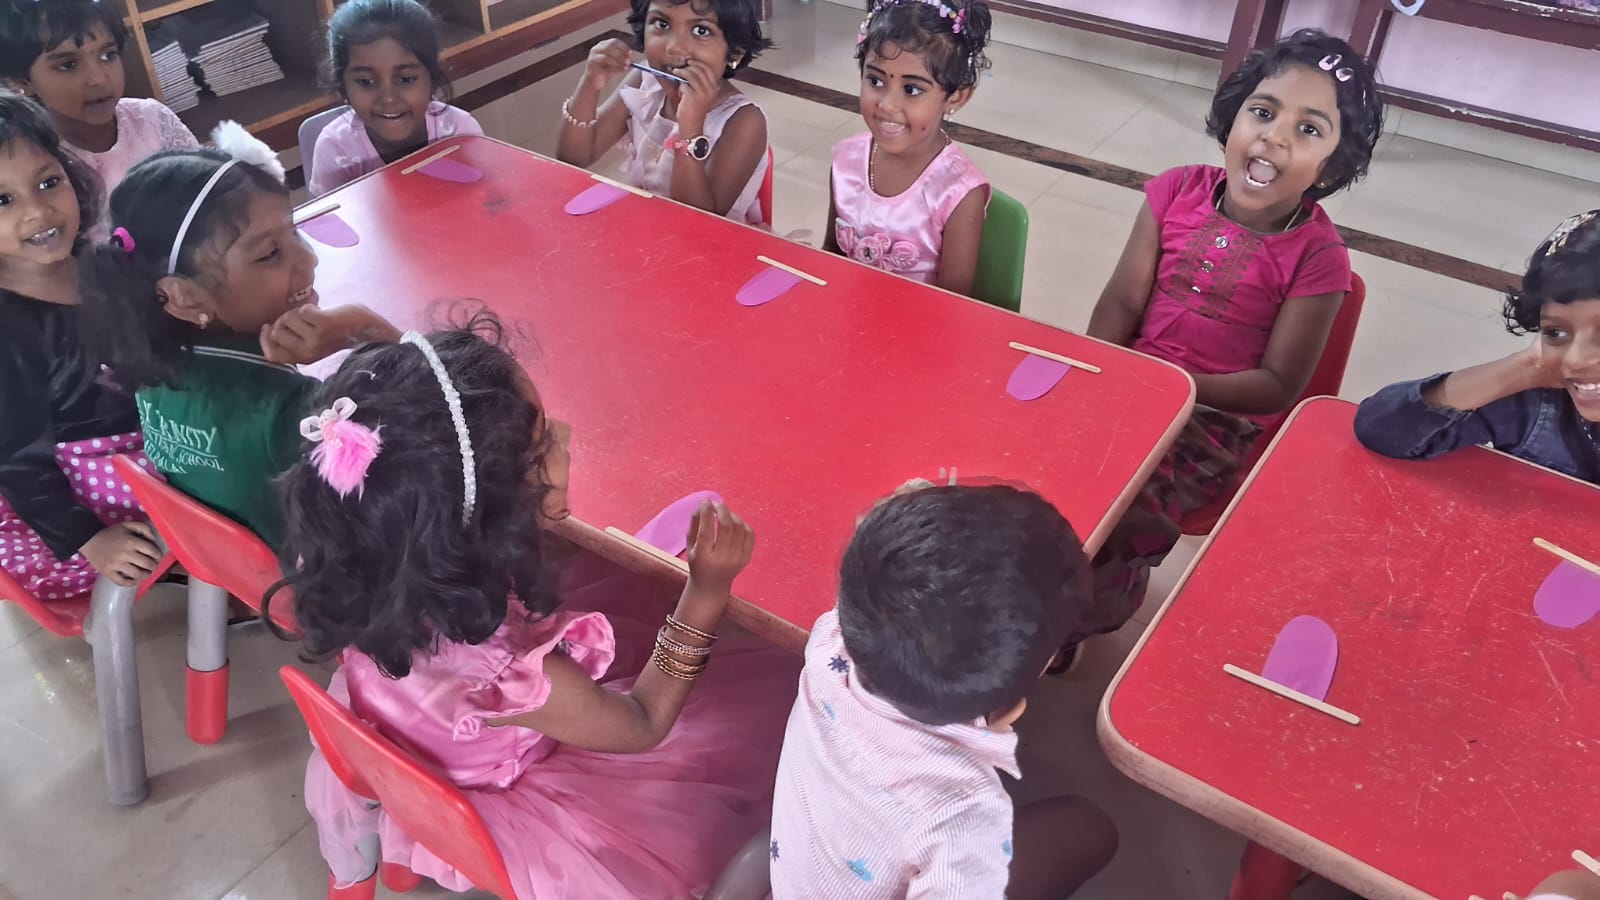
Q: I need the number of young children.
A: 10